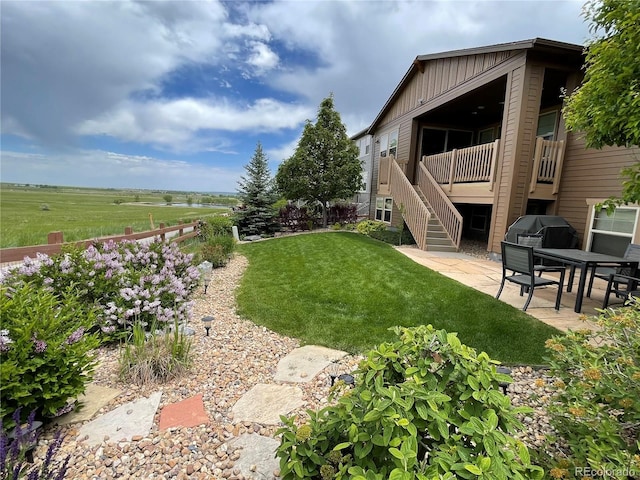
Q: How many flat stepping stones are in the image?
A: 6